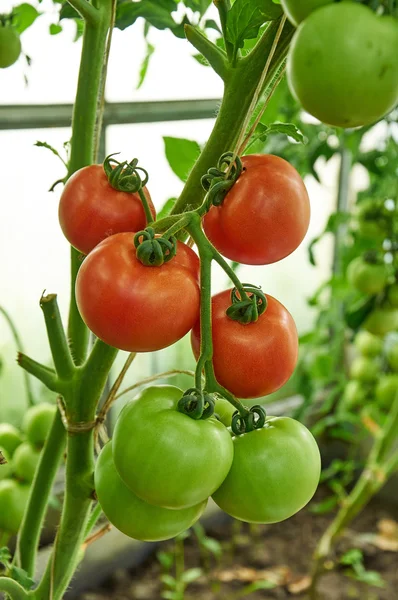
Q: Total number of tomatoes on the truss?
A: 7